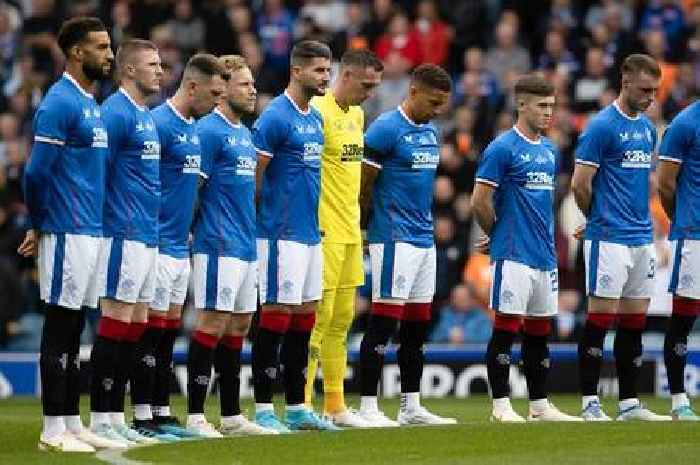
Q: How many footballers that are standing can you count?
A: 10